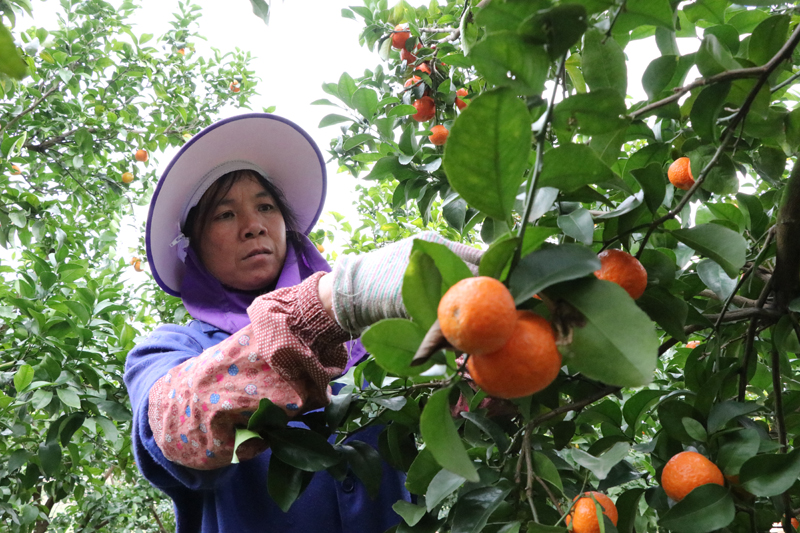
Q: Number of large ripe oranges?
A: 5